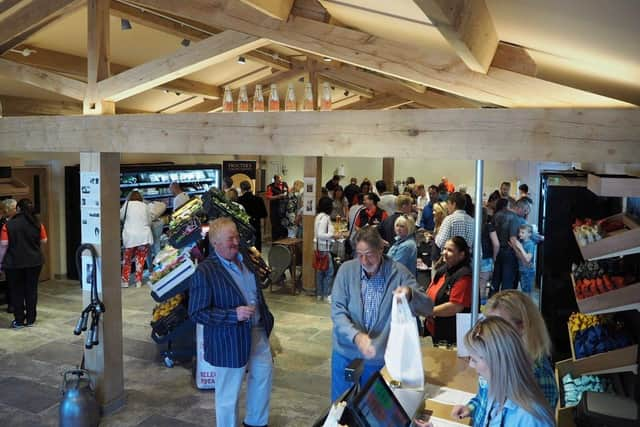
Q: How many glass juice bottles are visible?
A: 7